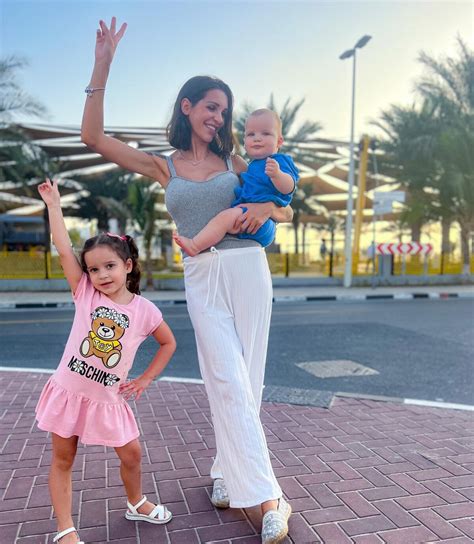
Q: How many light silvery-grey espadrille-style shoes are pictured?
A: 2